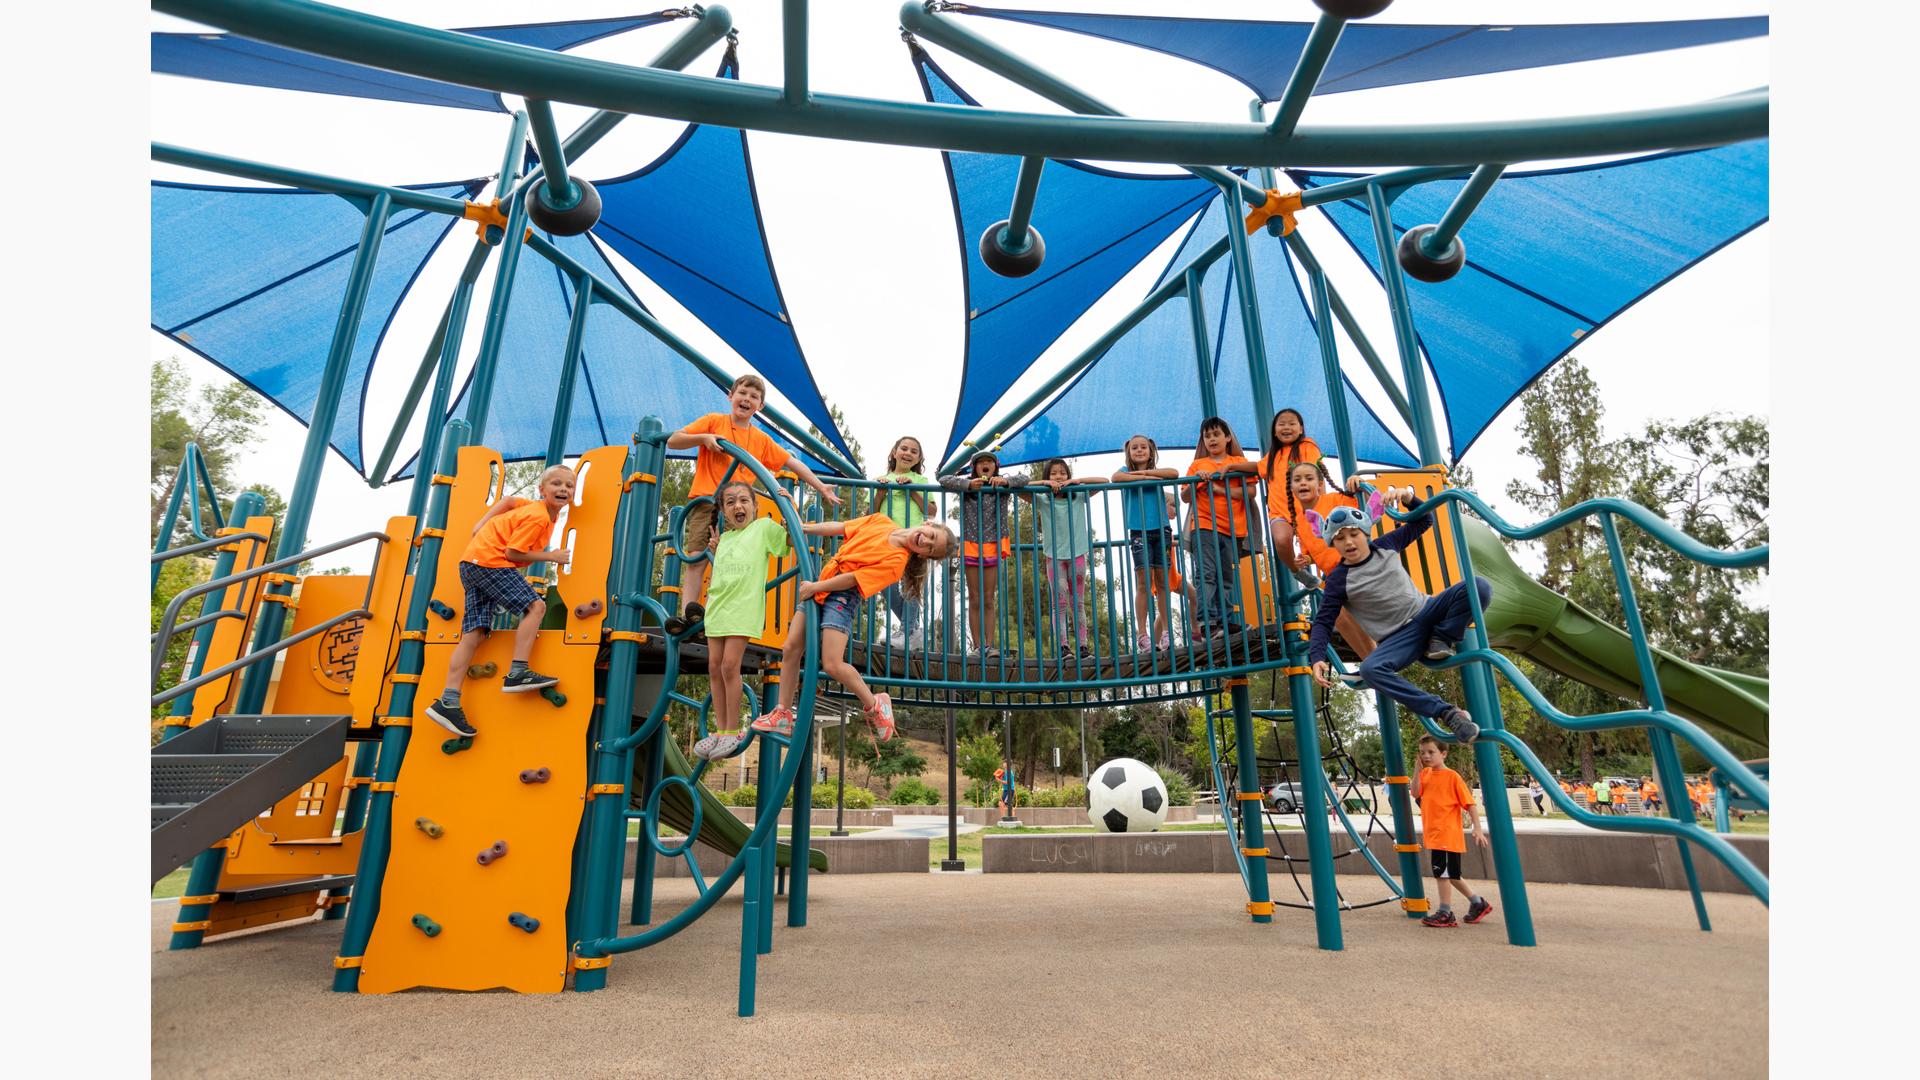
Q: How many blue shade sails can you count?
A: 8